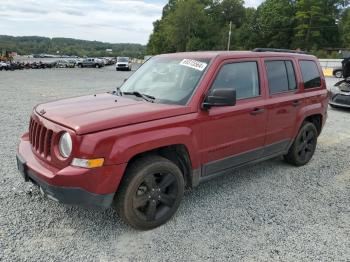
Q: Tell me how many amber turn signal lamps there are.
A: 1